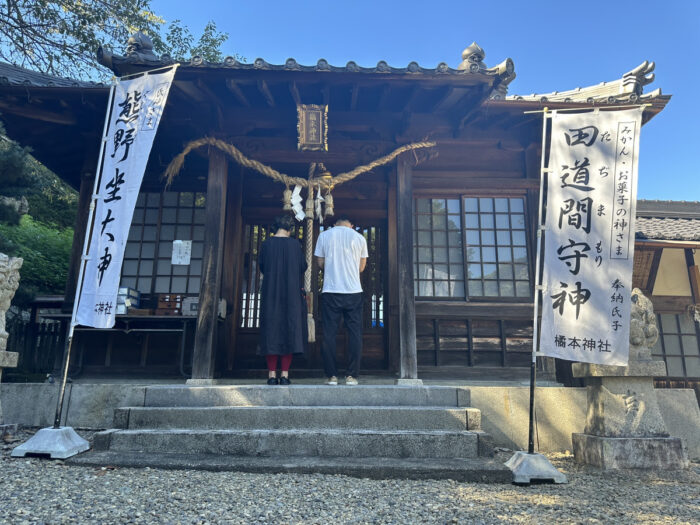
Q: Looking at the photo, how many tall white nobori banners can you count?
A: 2